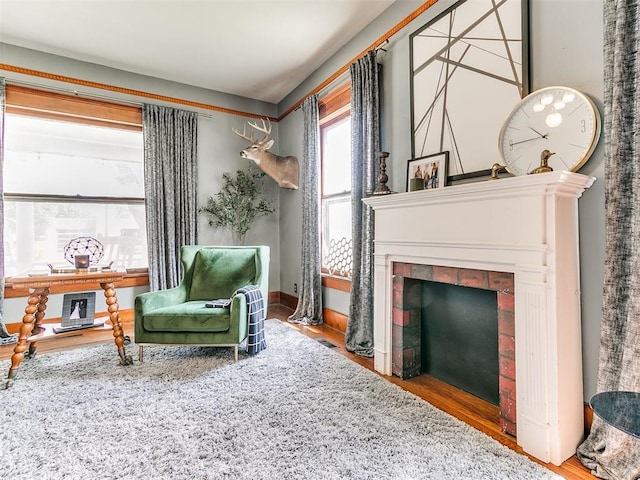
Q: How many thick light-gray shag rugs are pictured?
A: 1